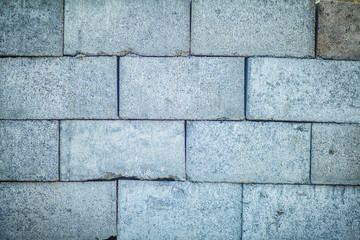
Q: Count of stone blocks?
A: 14